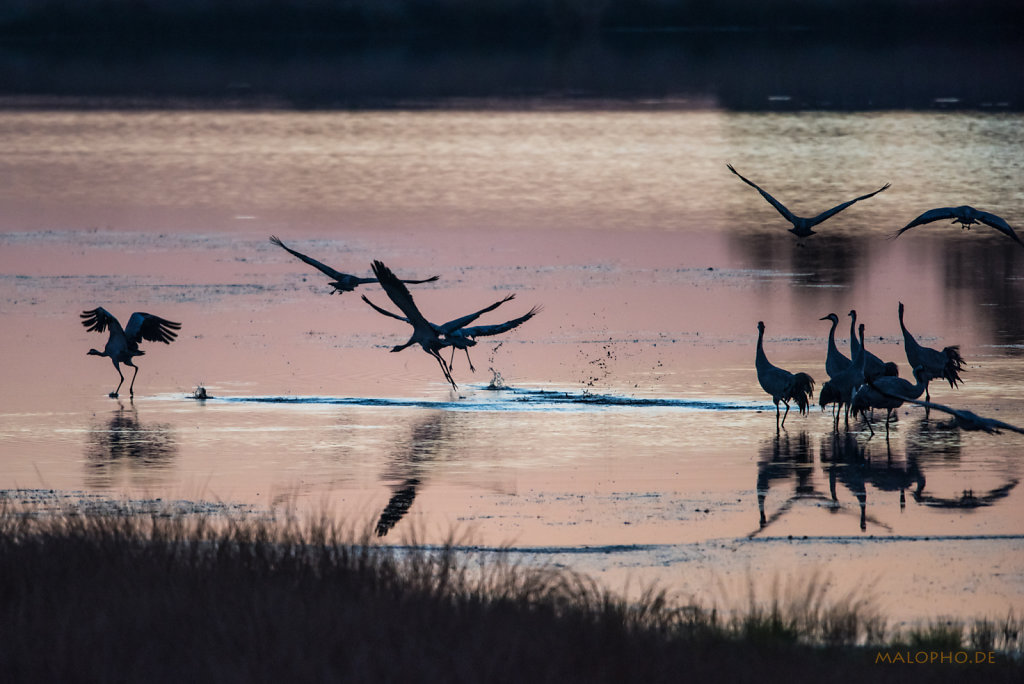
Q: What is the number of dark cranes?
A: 13